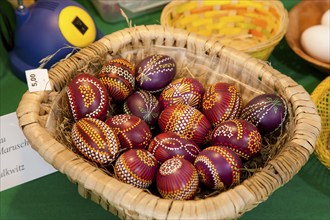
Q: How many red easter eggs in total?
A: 12